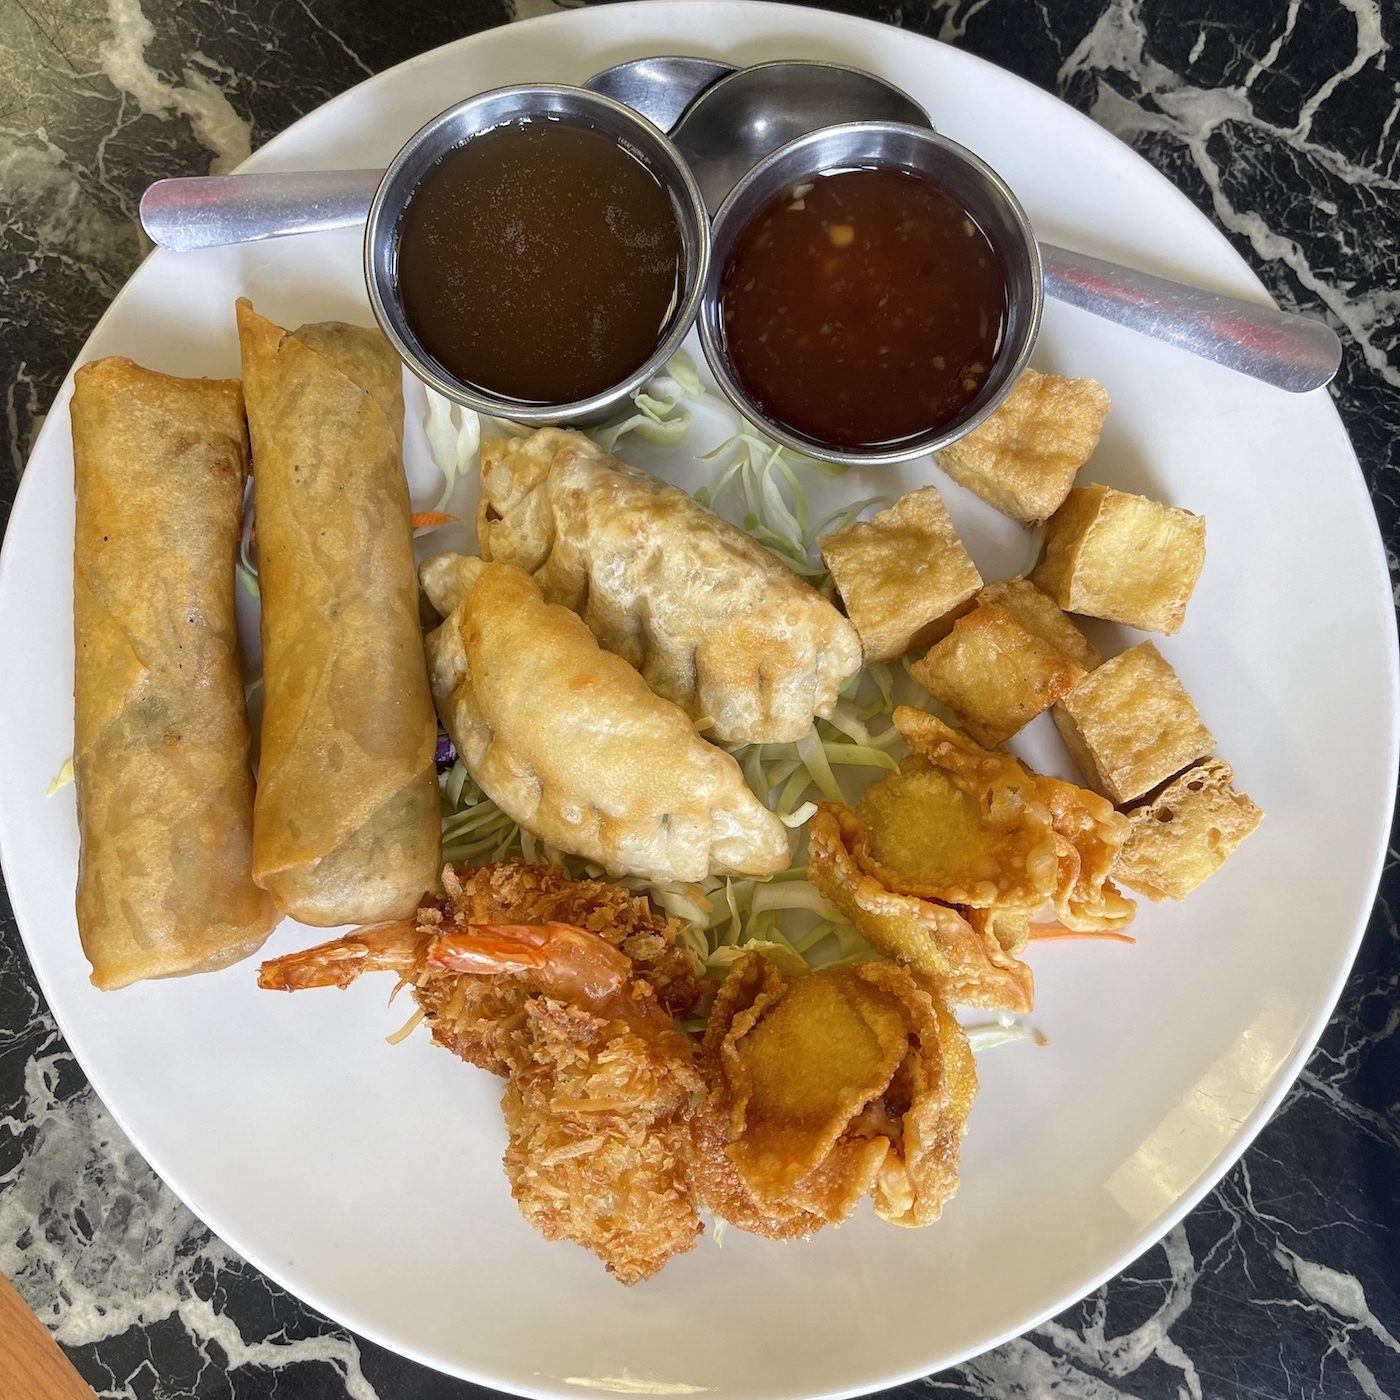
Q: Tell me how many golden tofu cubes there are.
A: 6